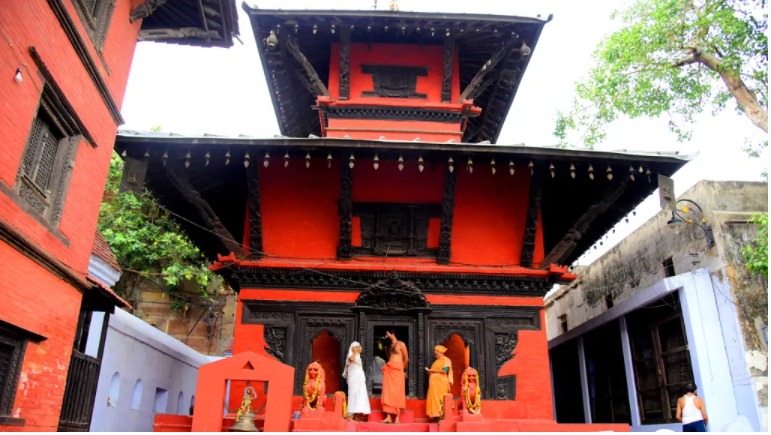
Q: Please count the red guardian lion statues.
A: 2